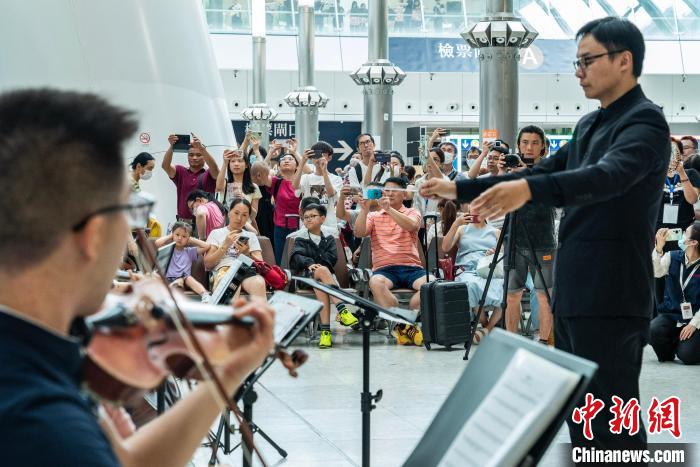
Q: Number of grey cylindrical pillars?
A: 4